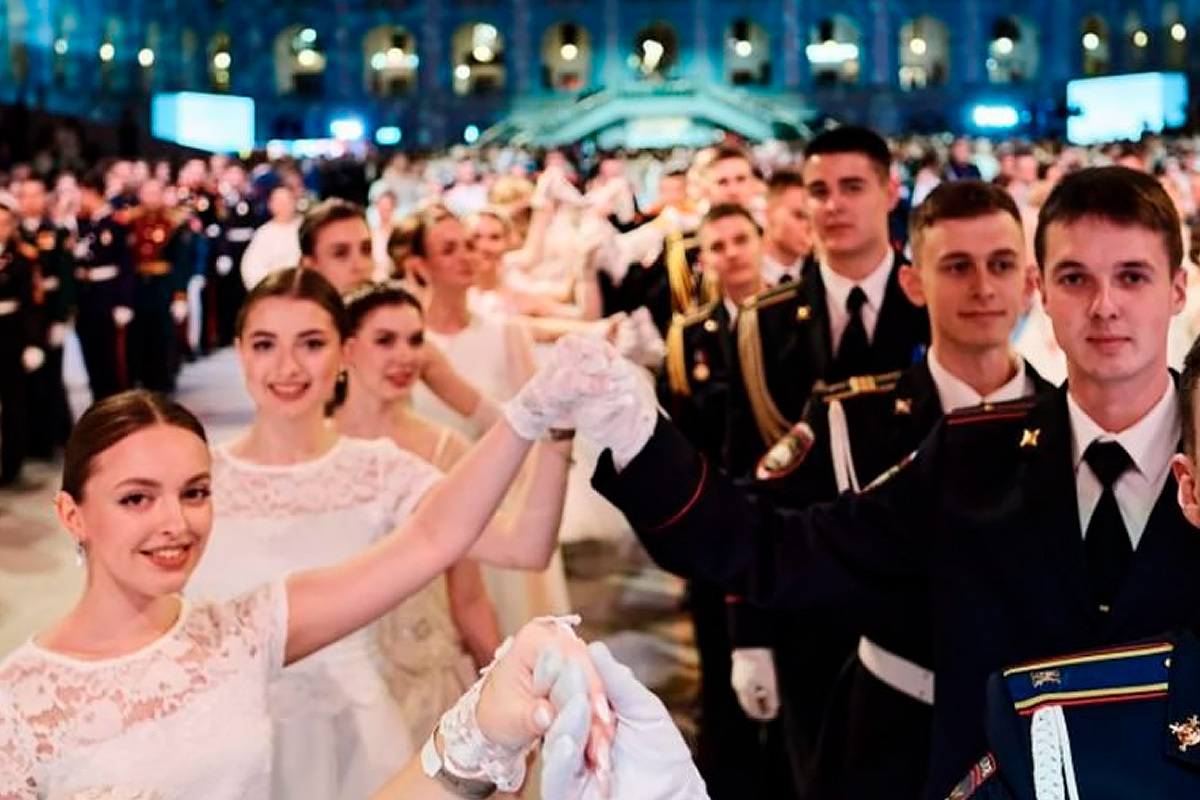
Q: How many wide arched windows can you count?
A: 9